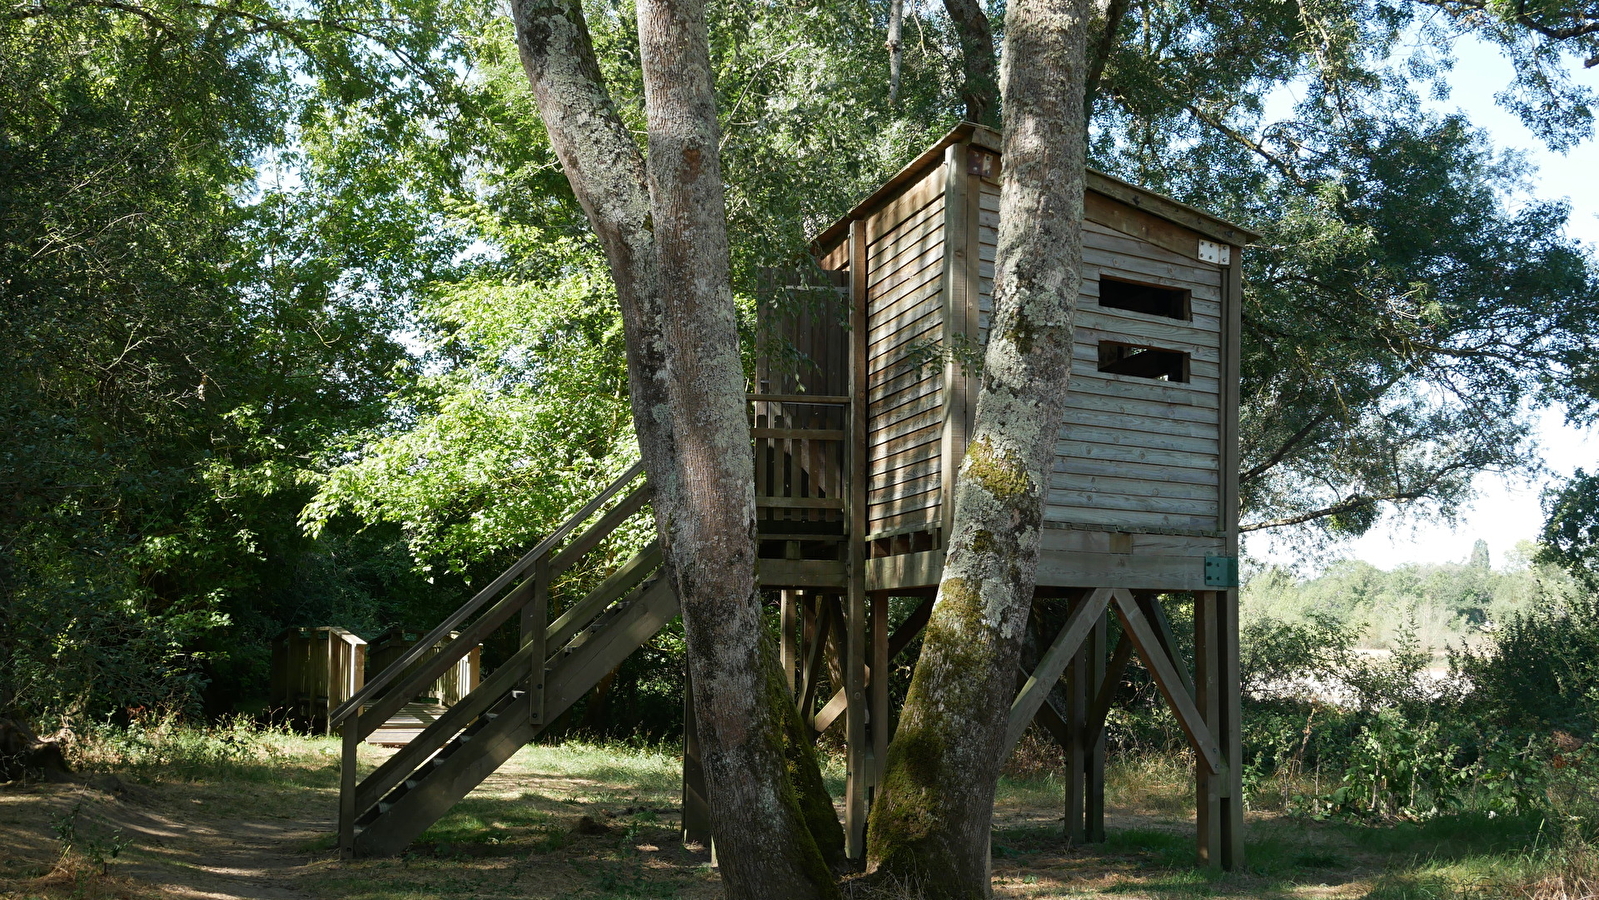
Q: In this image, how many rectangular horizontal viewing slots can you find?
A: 2